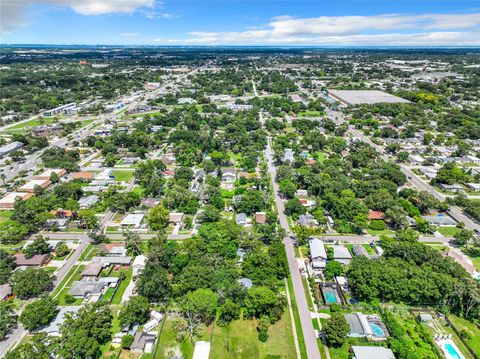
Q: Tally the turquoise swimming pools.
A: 3